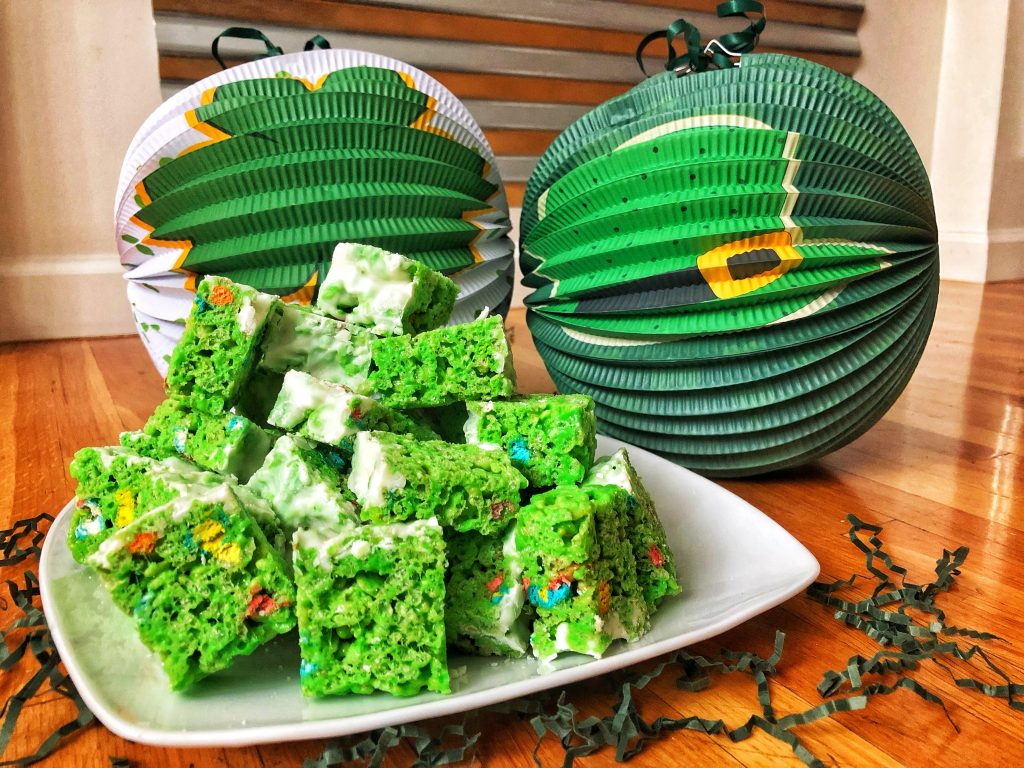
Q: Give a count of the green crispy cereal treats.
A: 15